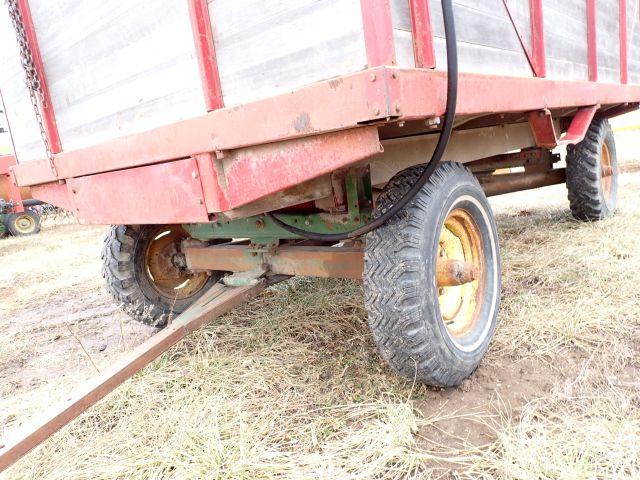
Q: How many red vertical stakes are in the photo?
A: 7